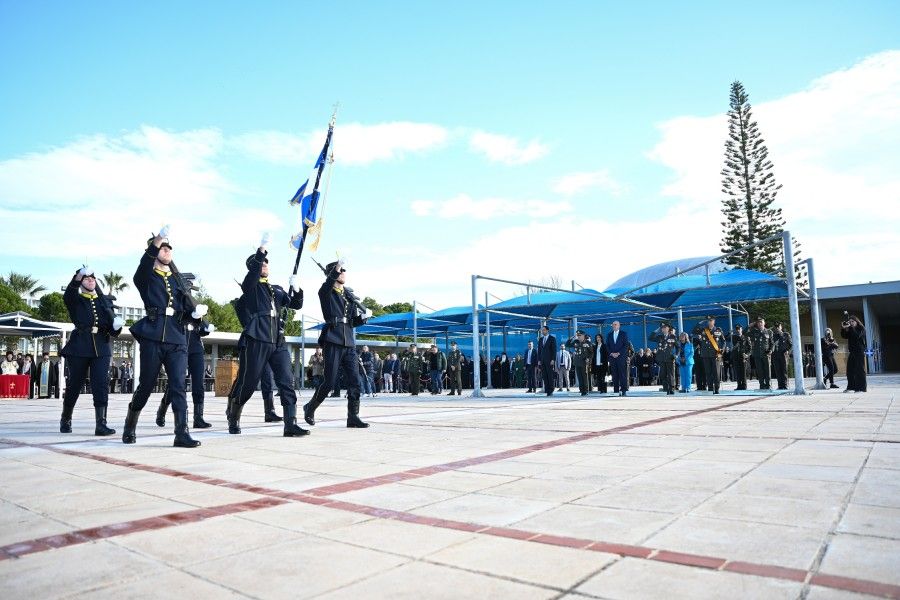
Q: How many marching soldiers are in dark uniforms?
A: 6